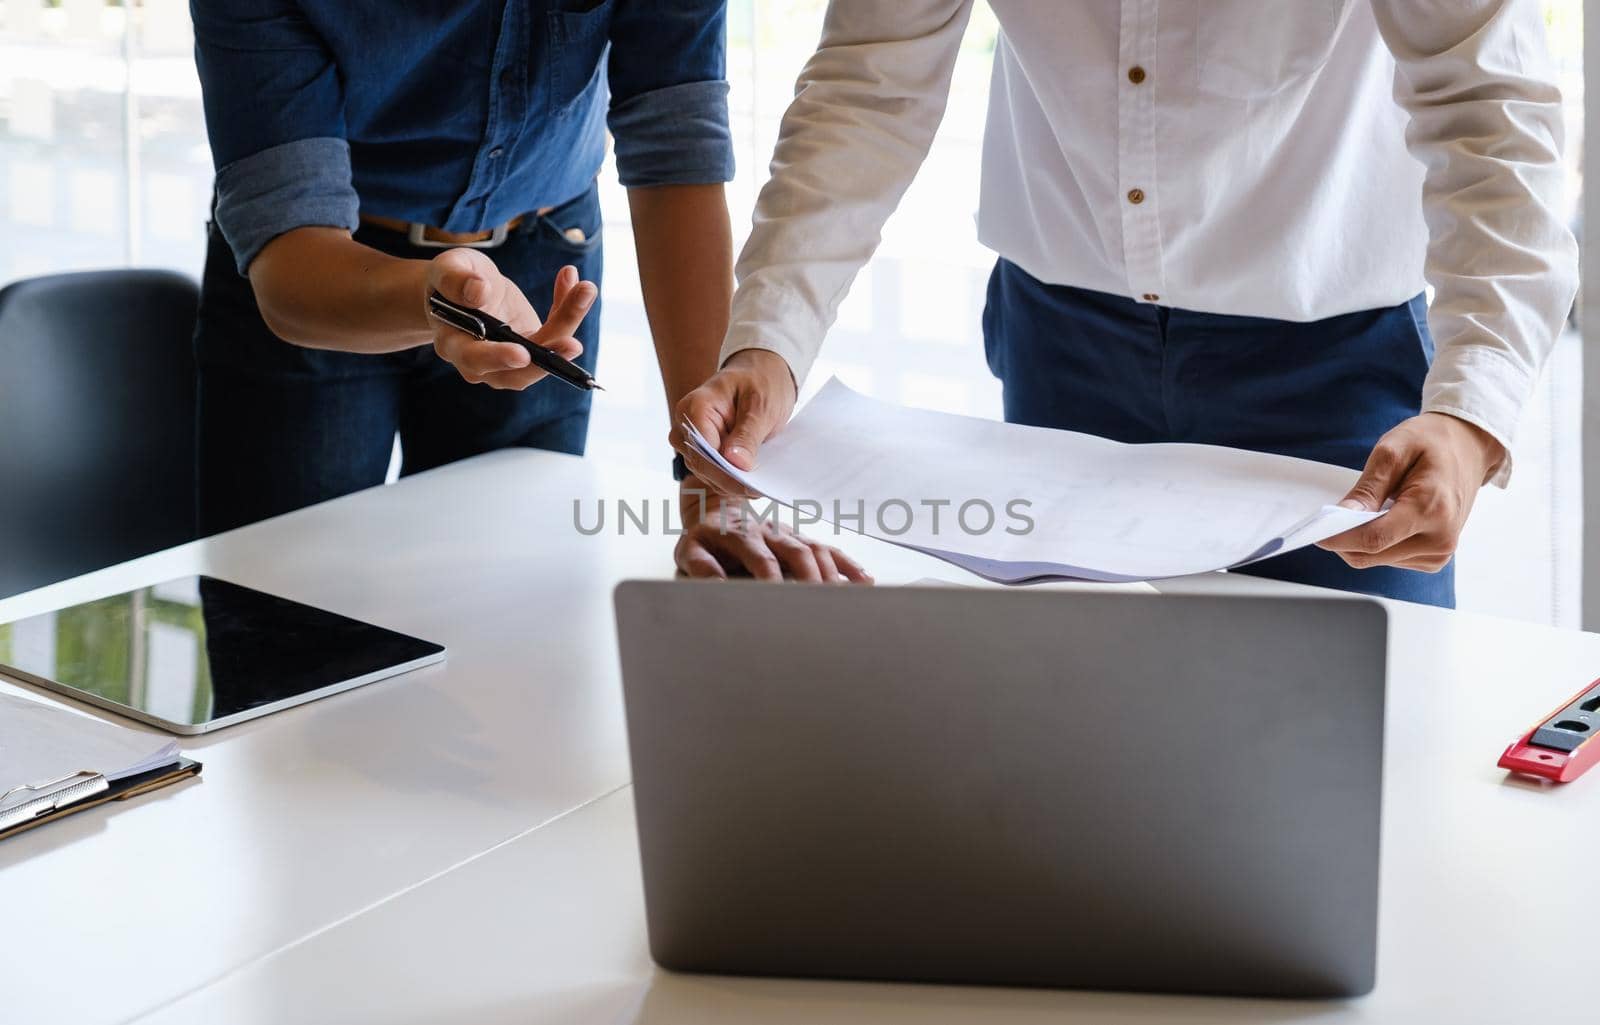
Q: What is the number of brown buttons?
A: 3